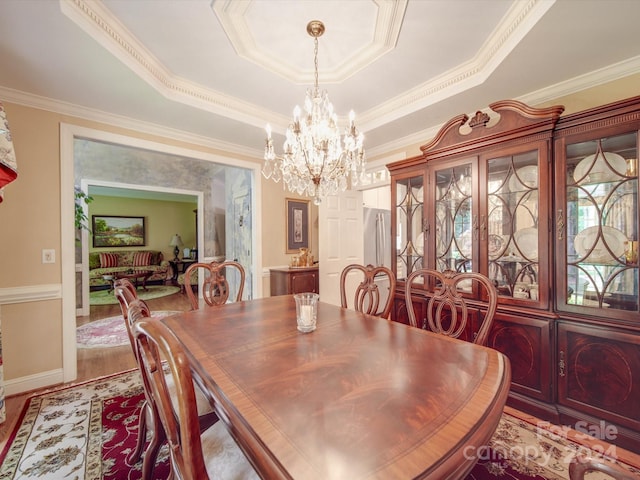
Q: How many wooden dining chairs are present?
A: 6